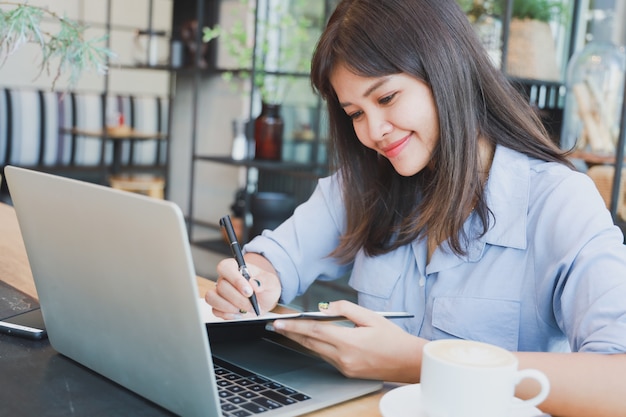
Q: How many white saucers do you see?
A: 1